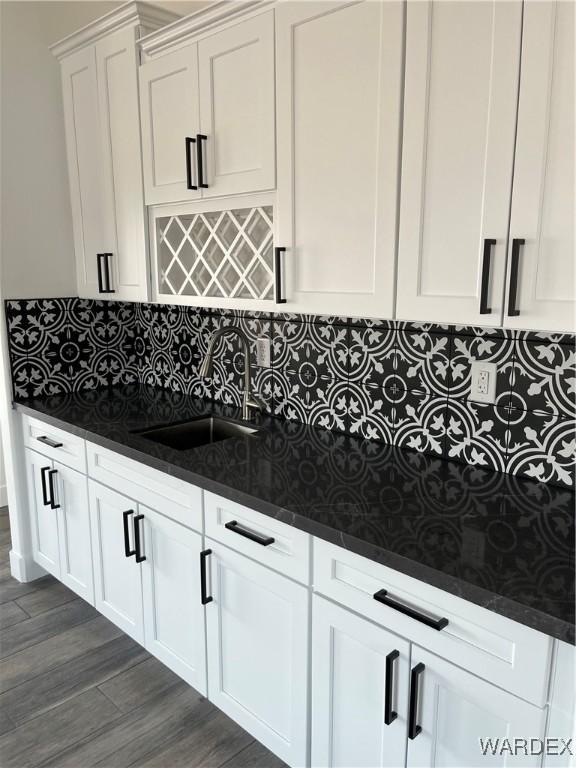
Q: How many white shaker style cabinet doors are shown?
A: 14